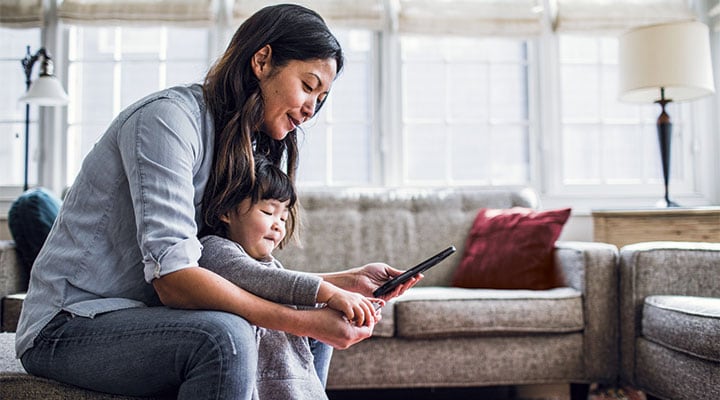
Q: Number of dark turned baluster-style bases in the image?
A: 1